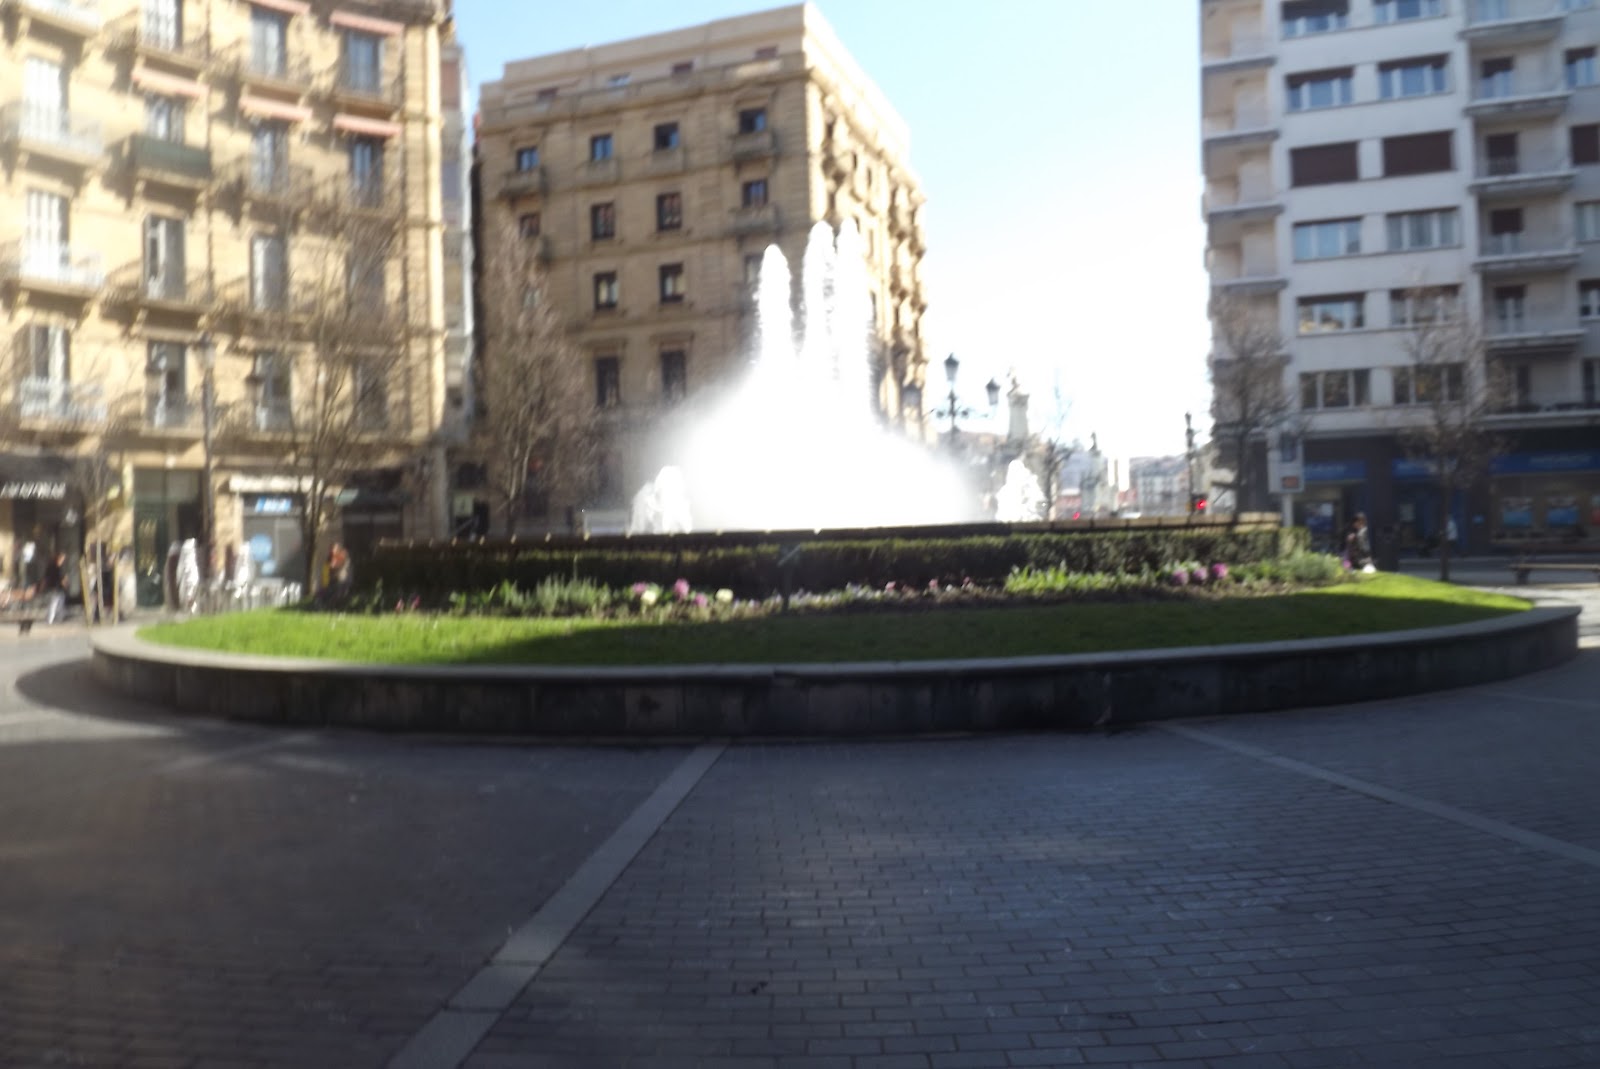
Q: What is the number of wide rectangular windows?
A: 12